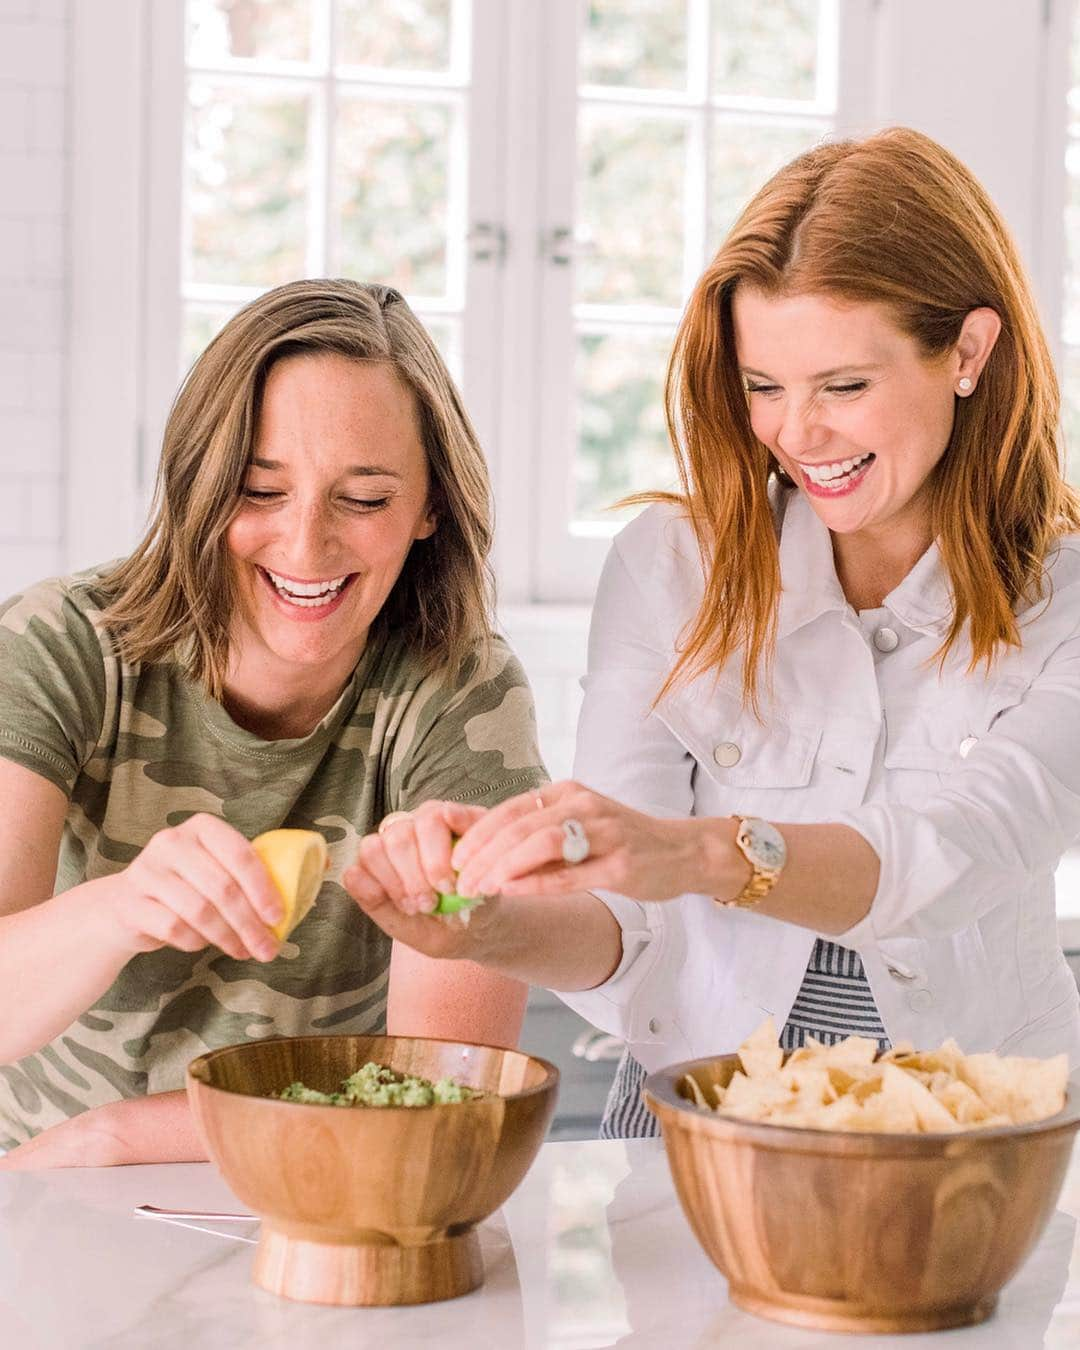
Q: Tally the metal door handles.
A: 2